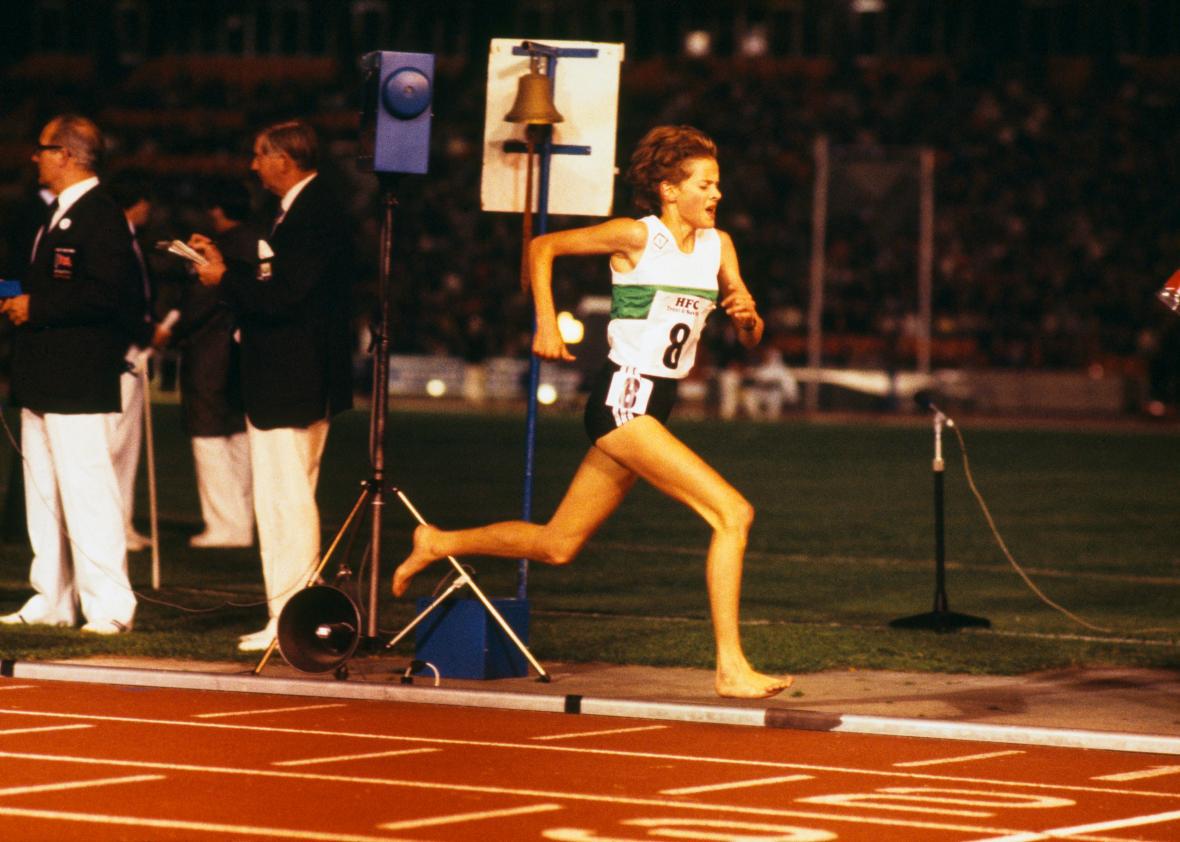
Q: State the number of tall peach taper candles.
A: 0